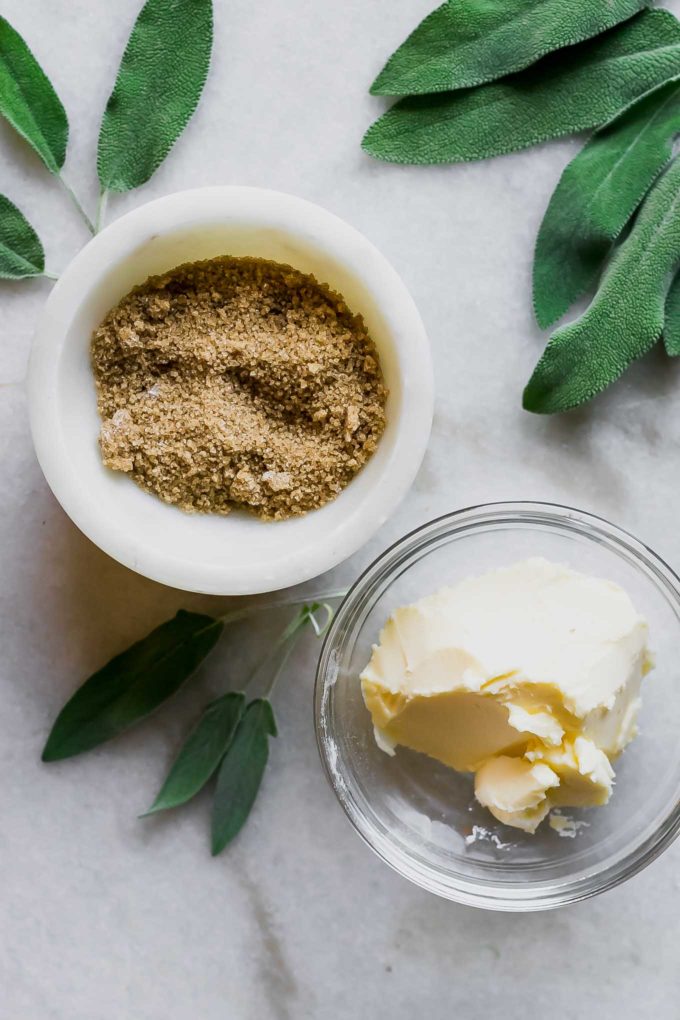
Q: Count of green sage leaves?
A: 11